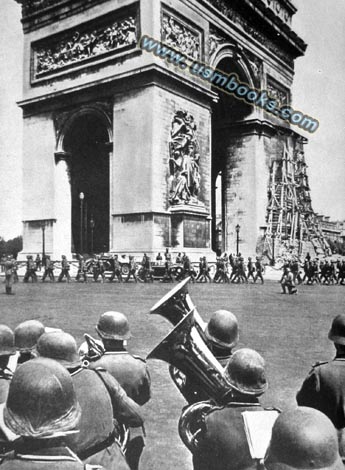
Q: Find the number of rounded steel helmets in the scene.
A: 9